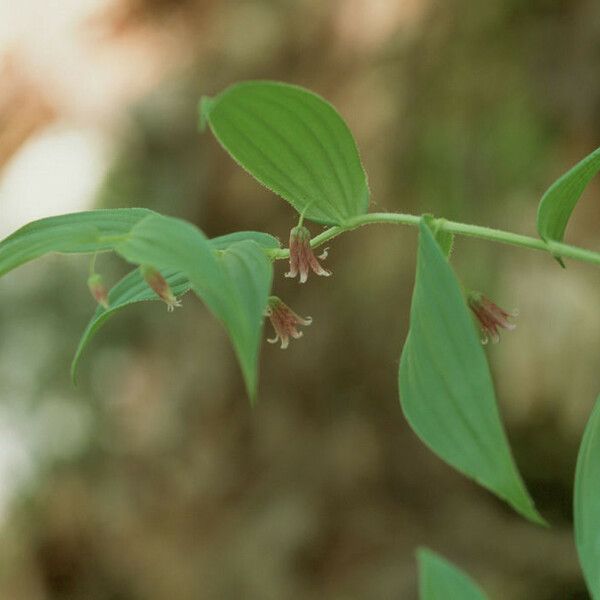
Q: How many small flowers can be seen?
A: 5